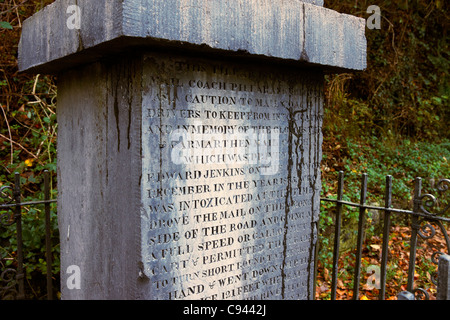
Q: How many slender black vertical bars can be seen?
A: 6